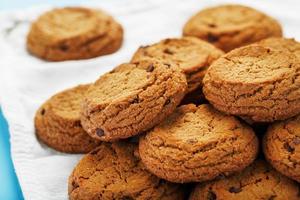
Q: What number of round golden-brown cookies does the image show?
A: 11